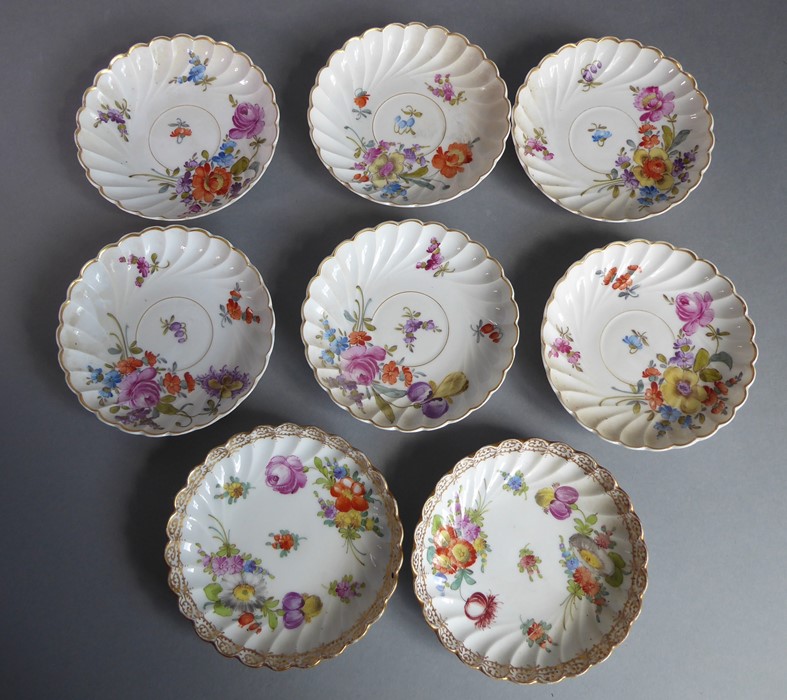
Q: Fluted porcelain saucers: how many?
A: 8